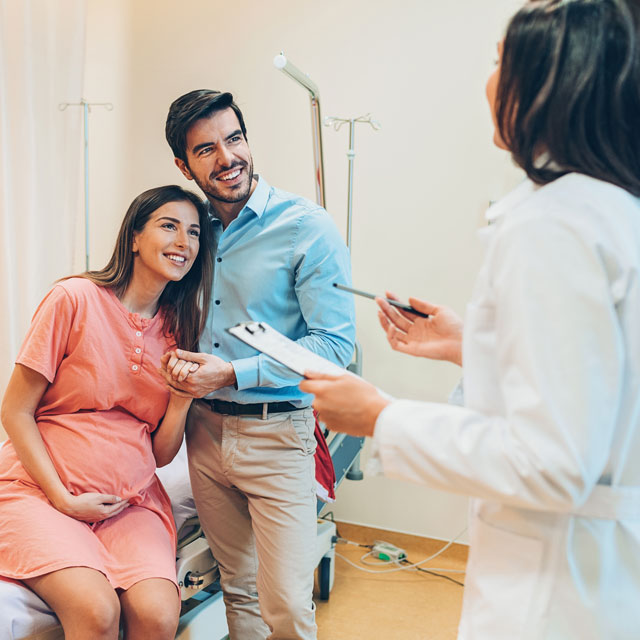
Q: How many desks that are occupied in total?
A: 0